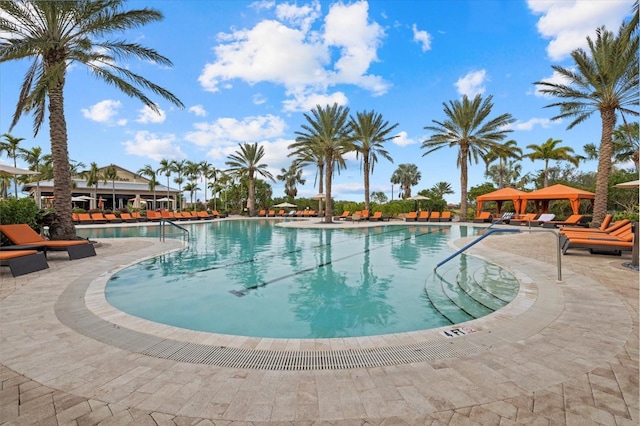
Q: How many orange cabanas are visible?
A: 2